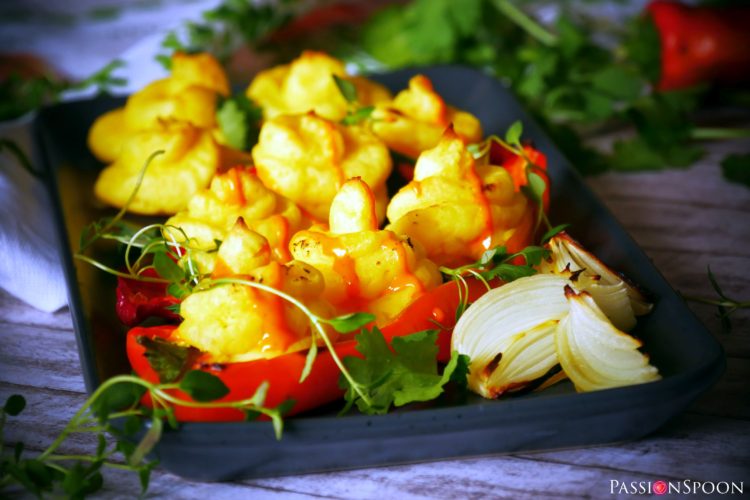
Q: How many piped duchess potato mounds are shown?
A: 9